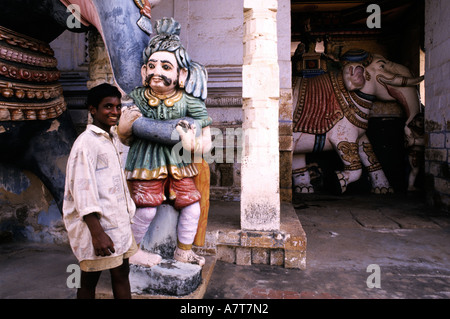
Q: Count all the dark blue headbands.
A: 1